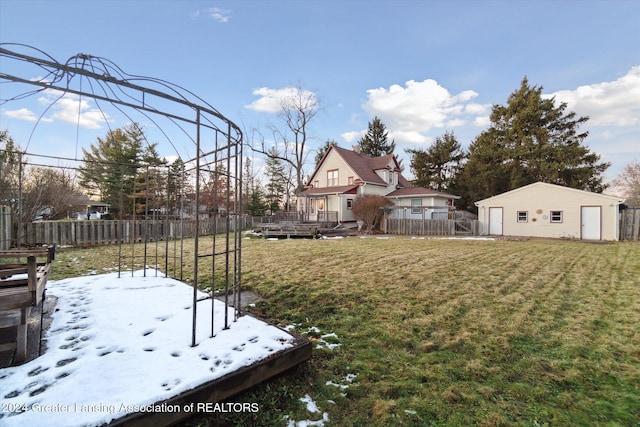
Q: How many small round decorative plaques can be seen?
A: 3